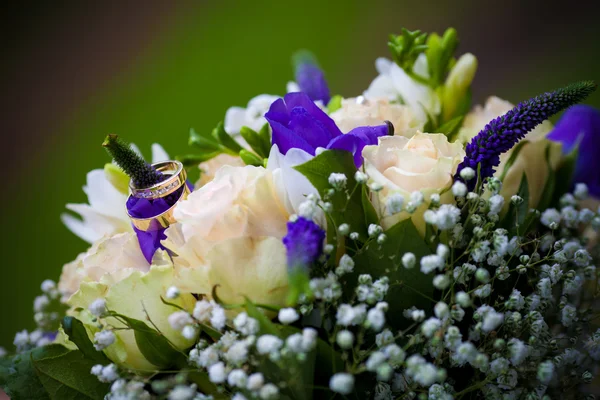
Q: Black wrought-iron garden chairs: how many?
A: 0